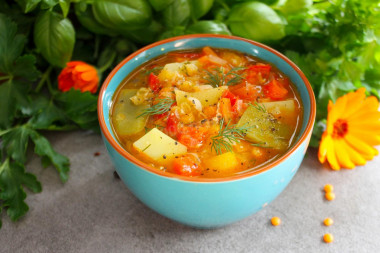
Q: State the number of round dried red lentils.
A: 5